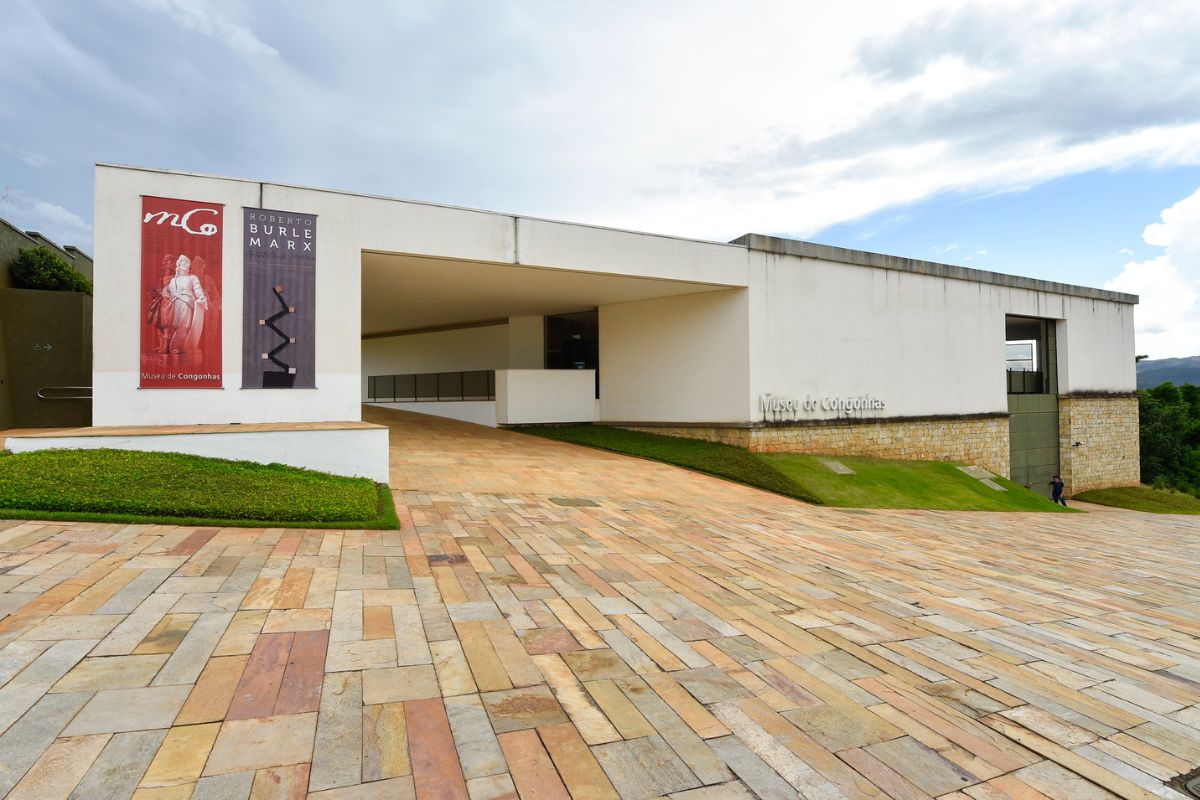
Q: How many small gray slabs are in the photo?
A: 3